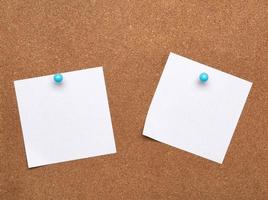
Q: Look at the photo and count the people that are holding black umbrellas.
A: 0